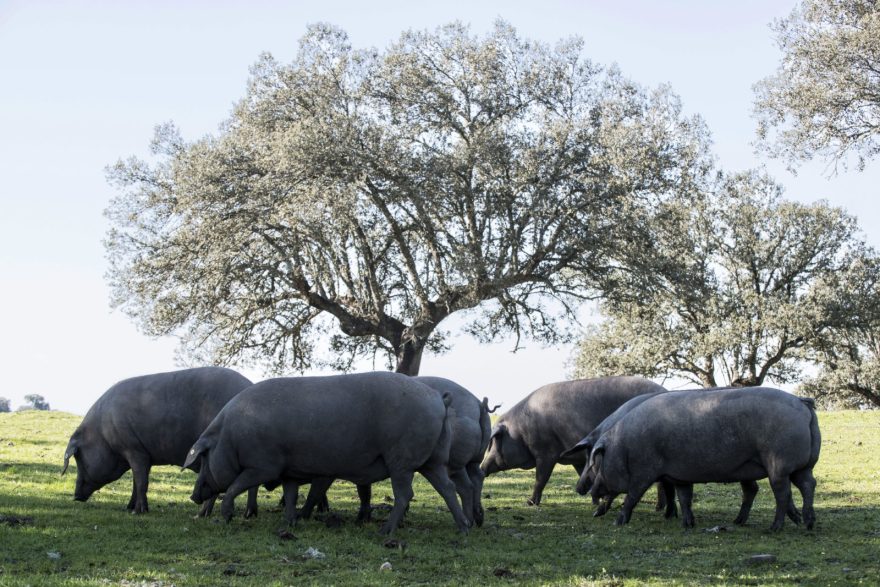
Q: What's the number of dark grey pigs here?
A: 6